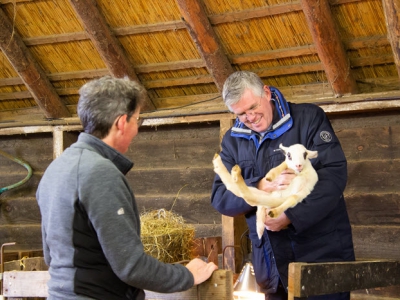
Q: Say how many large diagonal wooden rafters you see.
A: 5